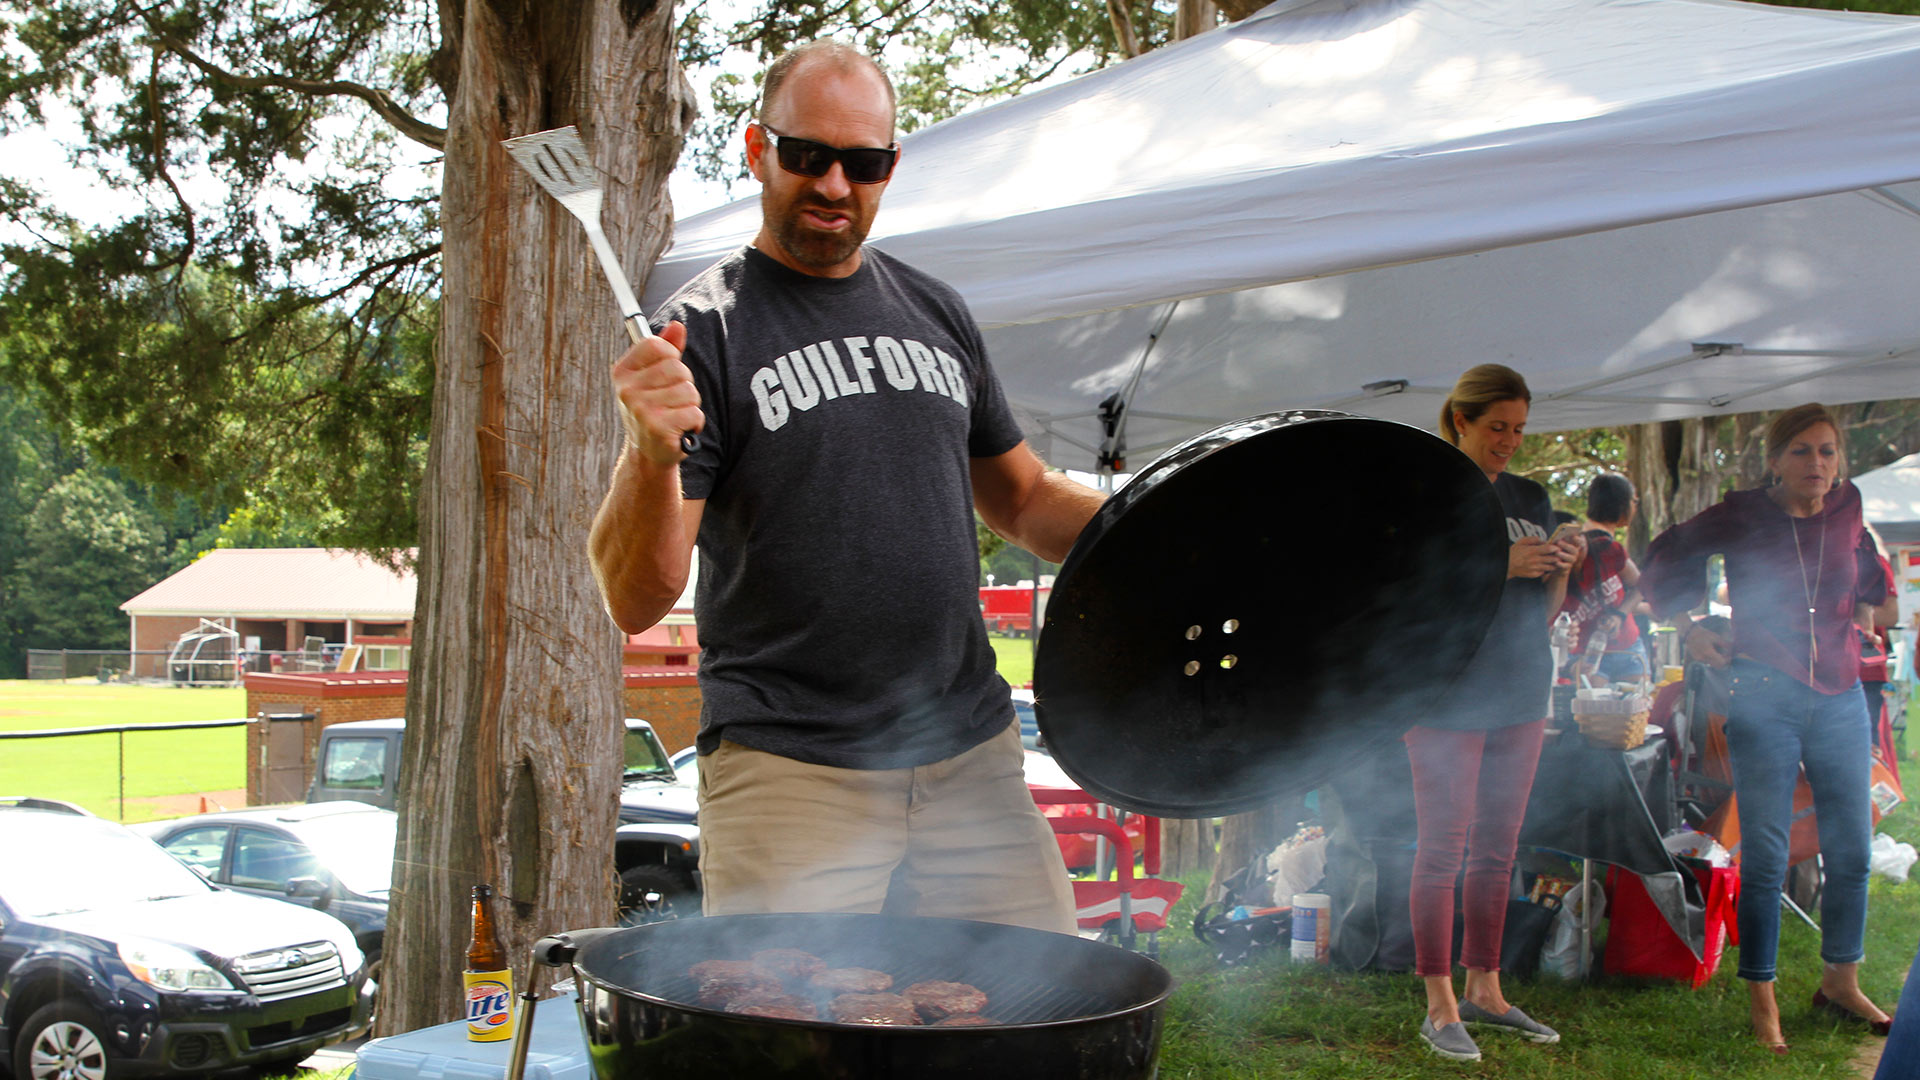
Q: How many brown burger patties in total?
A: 8